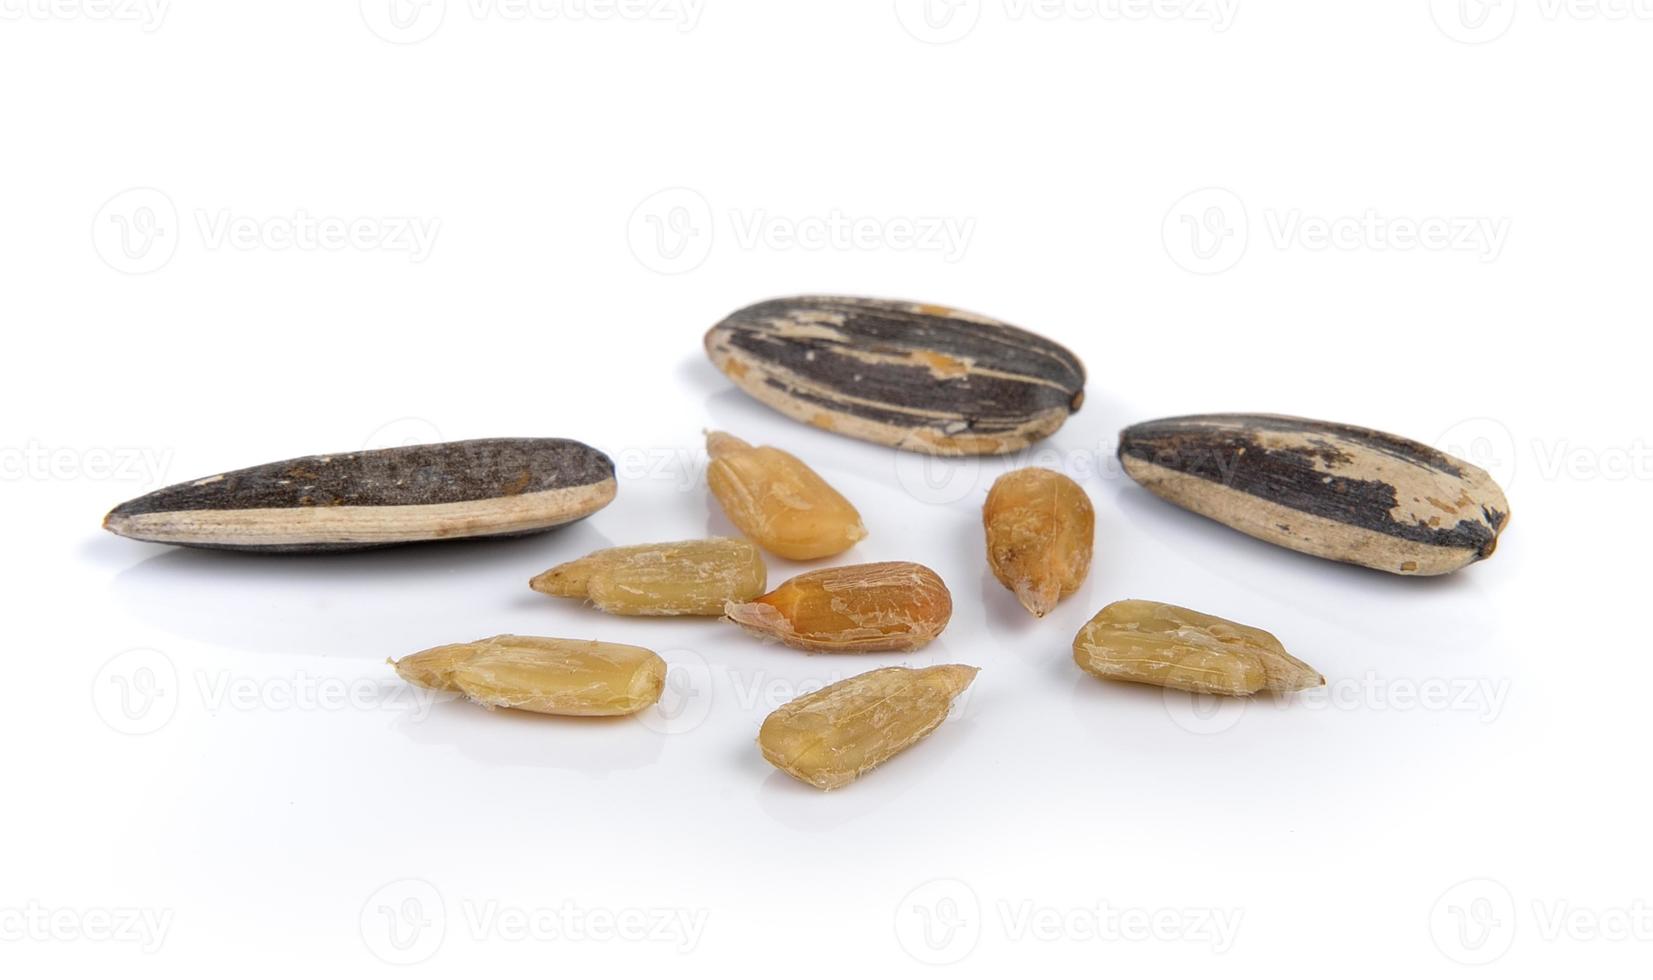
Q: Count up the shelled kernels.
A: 7